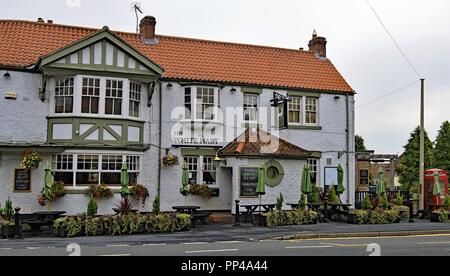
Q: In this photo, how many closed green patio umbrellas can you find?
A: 8